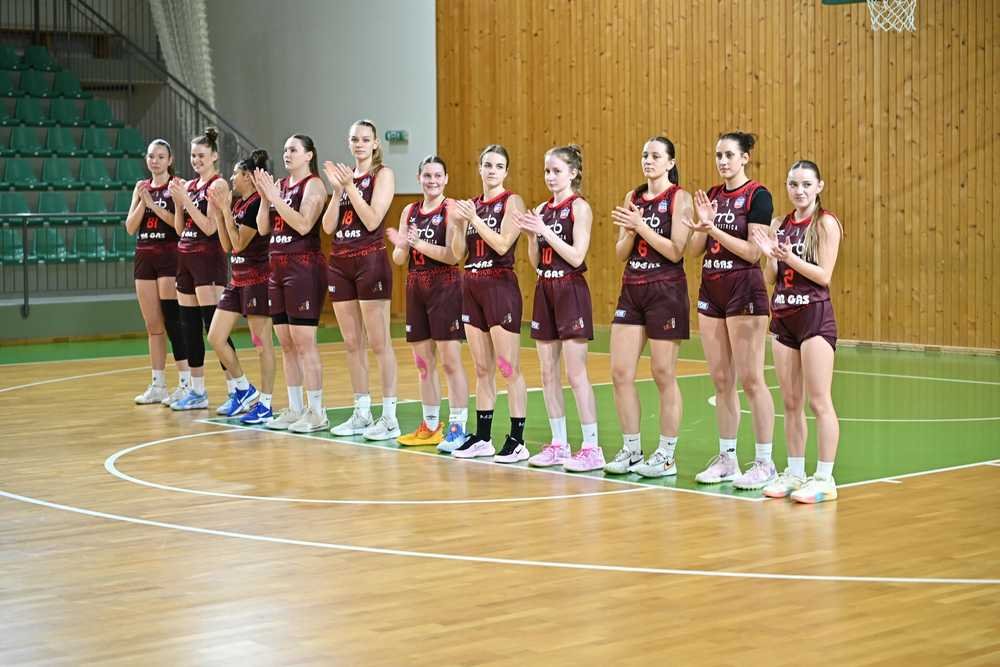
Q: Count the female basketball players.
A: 11